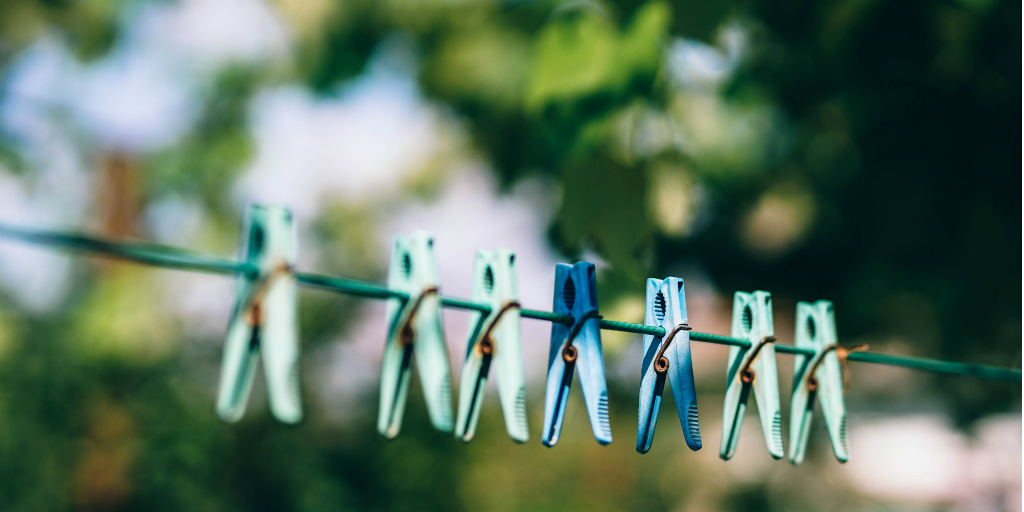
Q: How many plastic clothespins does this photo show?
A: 7